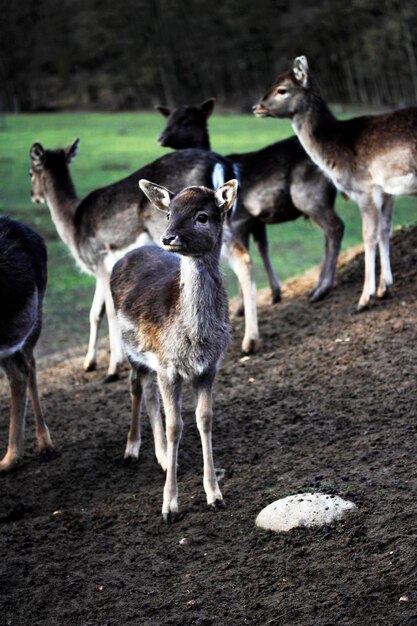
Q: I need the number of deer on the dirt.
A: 5